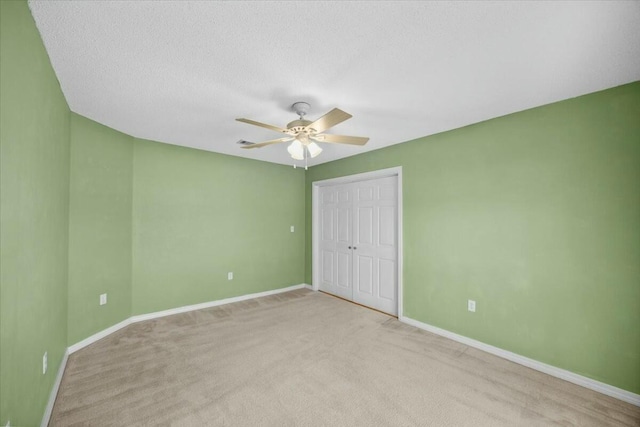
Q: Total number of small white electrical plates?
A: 5